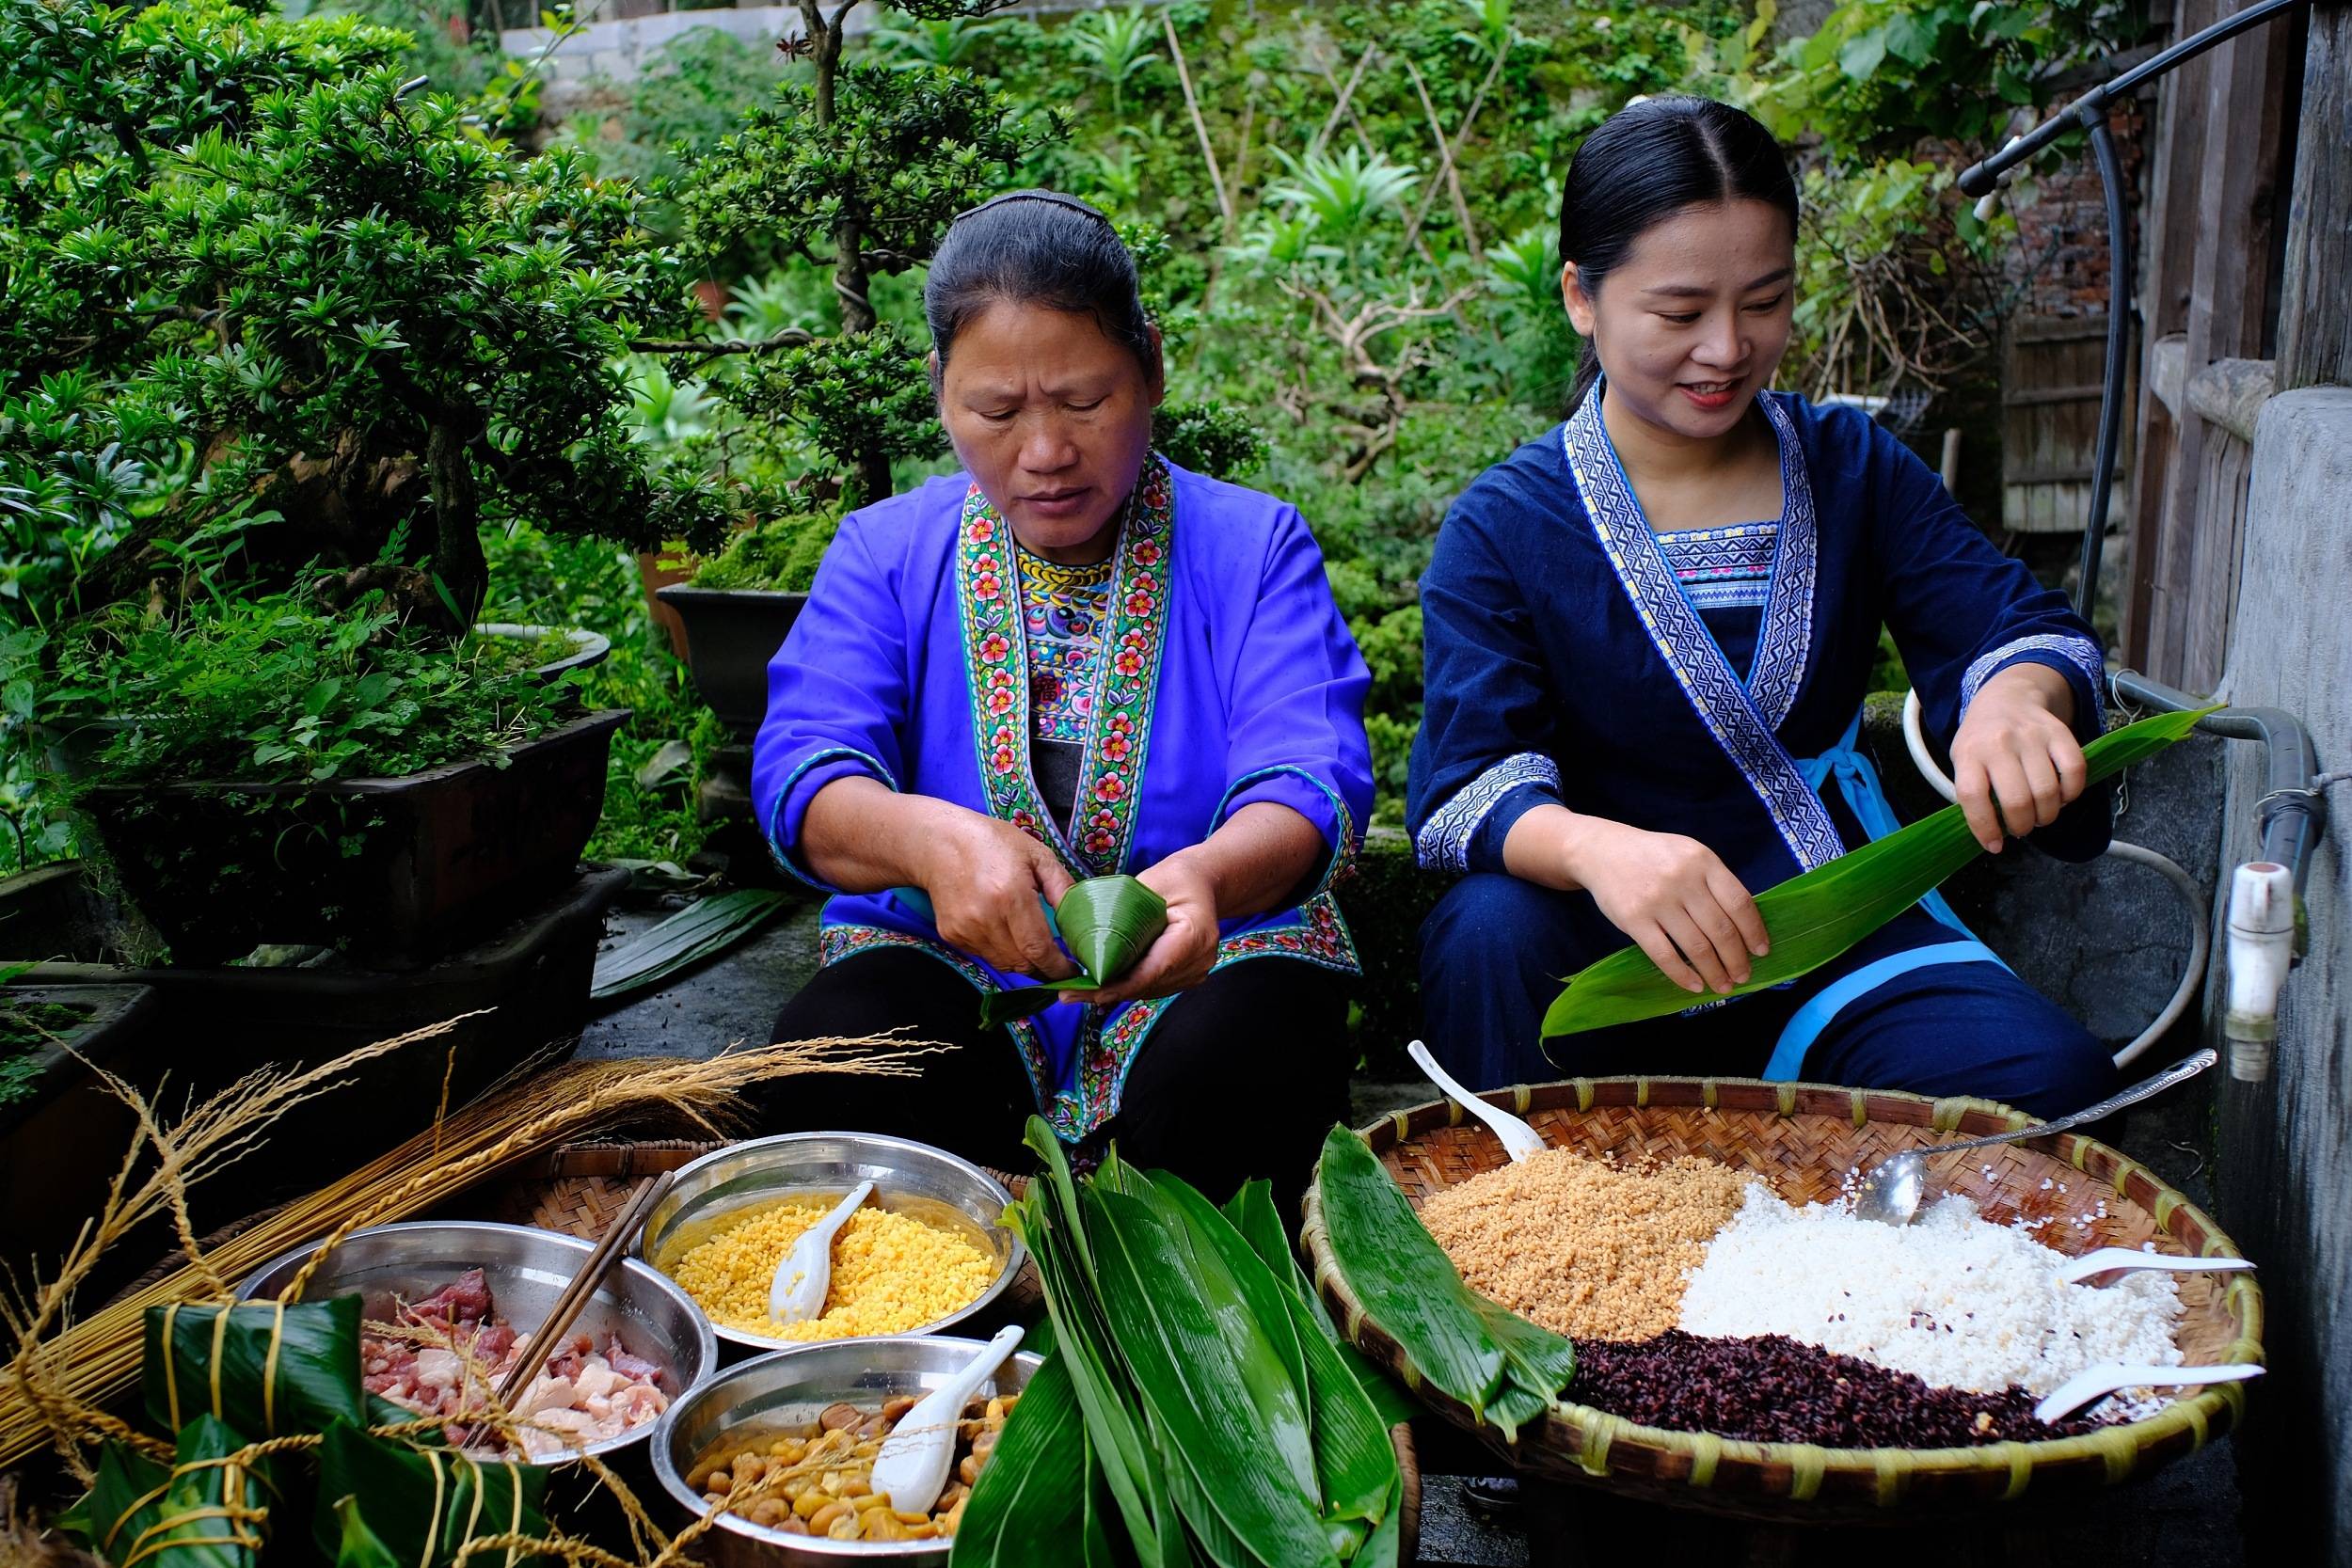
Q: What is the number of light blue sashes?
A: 1